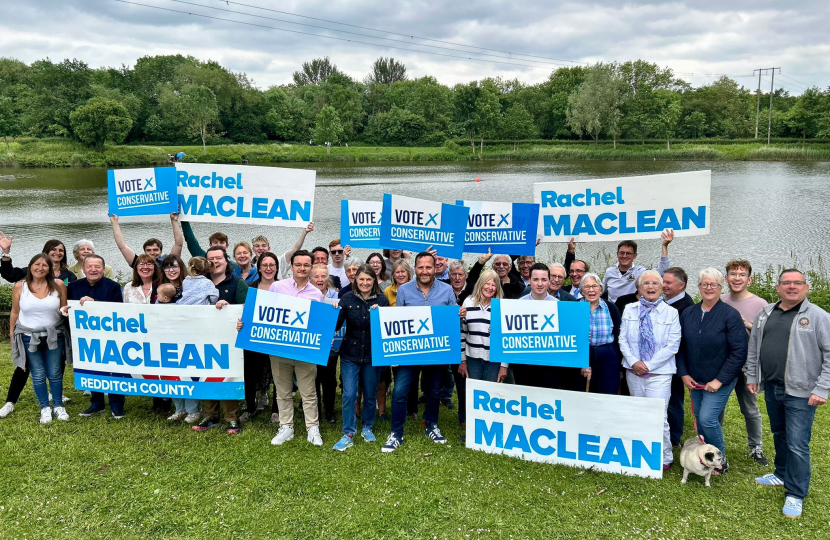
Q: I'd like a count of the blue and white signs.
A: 11